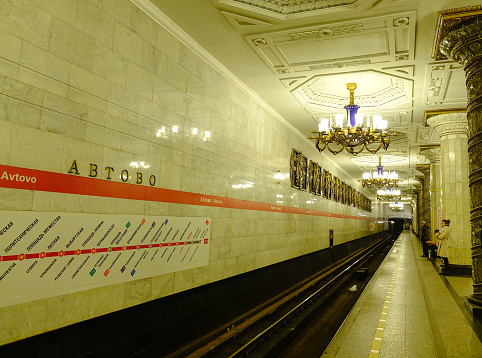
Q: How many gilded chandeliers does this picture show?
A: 4